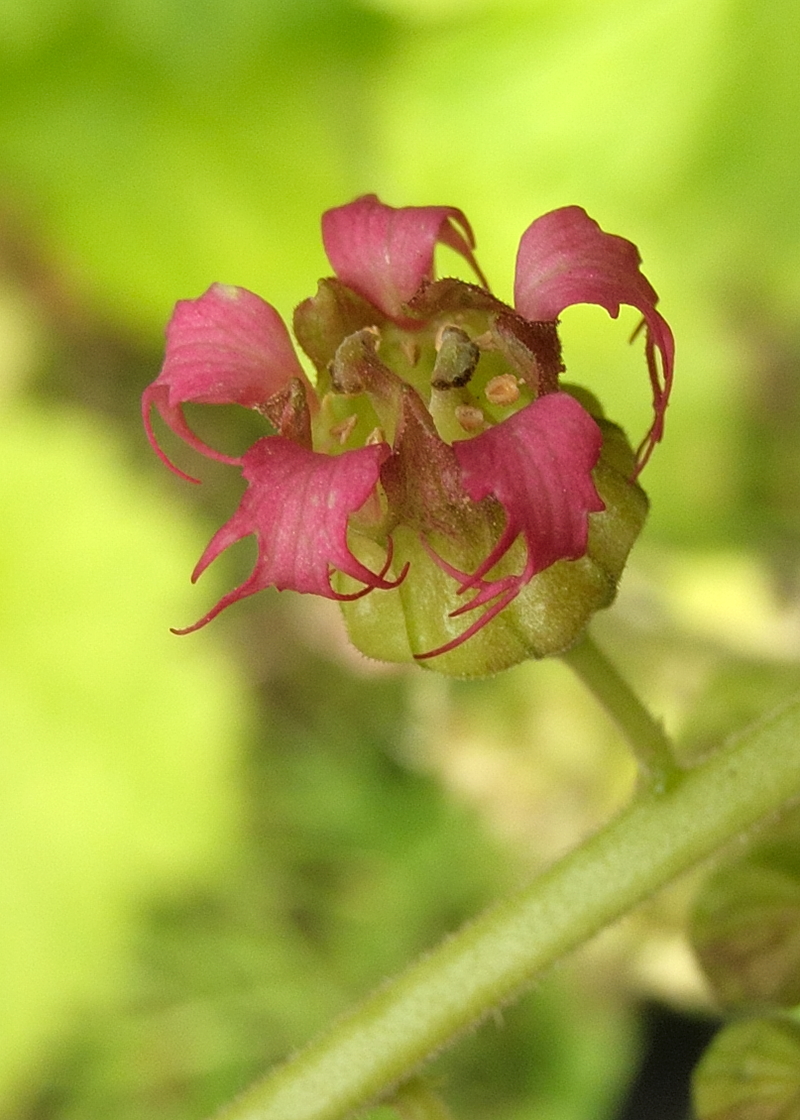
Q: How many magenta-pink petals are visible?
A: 5